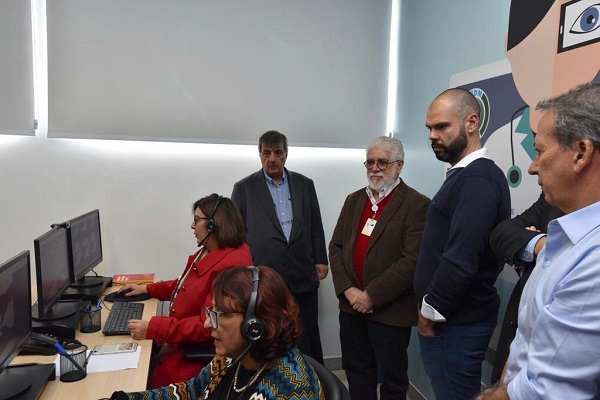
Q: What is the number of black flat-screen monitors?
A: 3